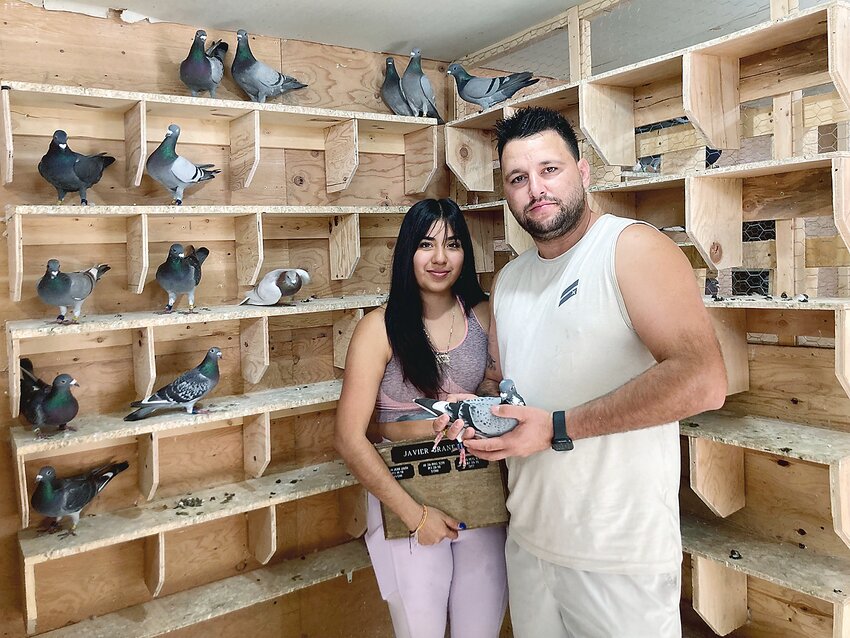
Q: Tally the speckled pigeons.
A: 2